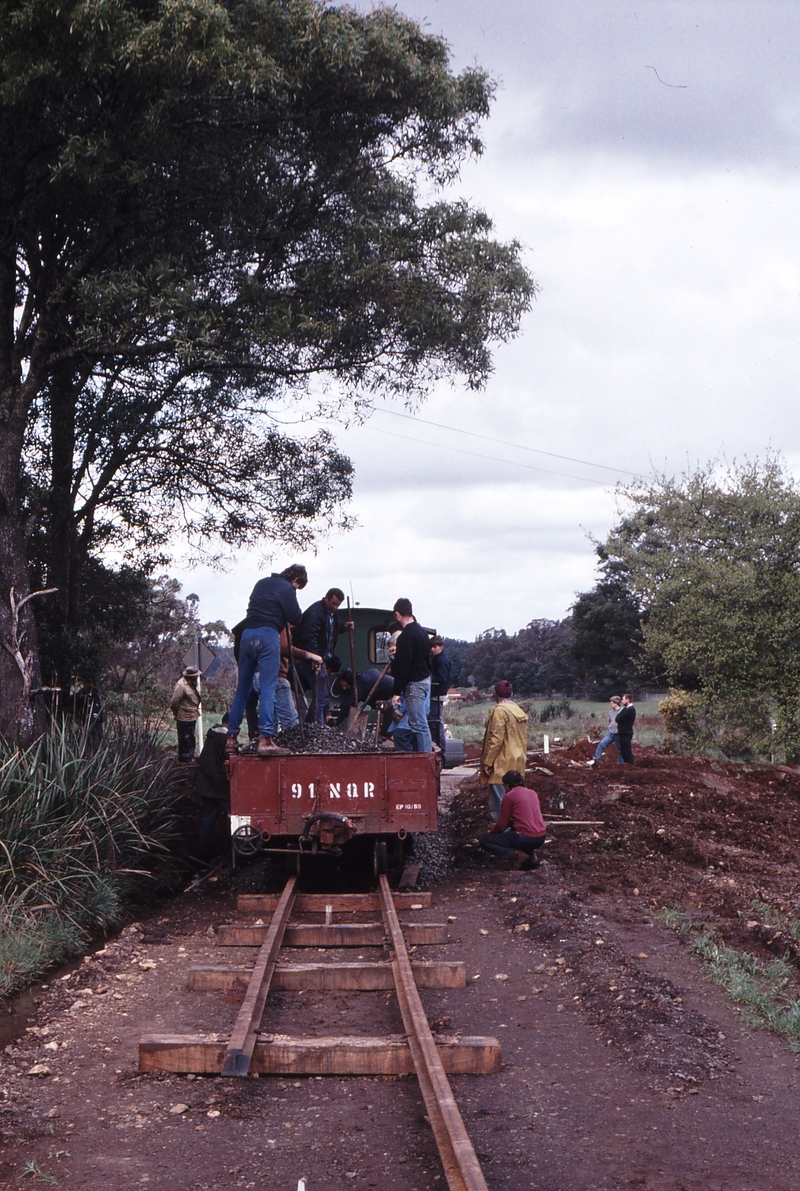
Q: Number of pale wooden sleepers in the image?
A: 4